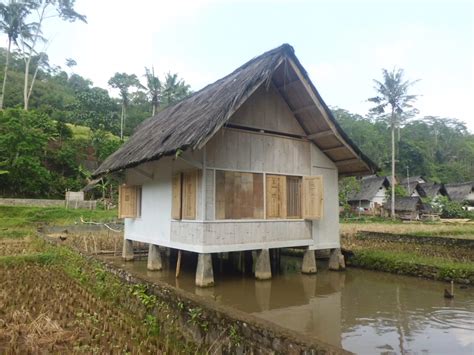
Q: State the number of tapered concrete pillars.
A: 6